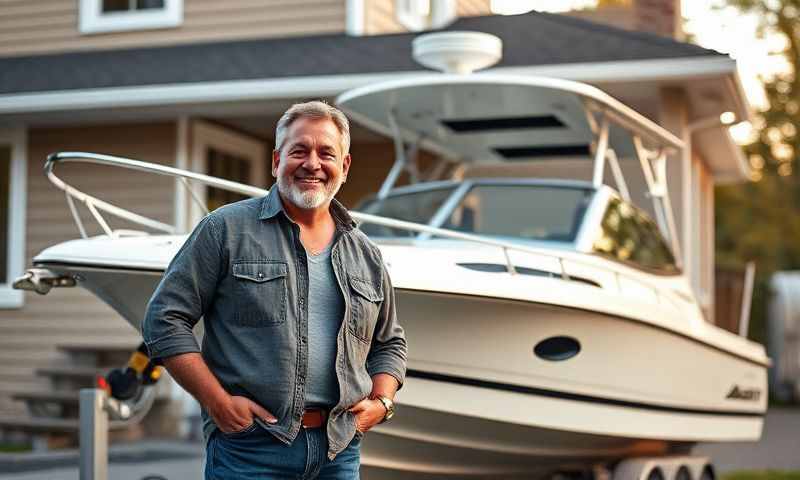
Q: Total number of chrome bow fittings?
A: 1